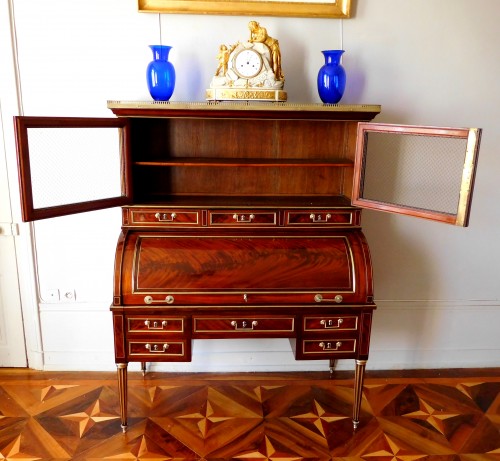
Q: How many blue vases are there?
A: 2